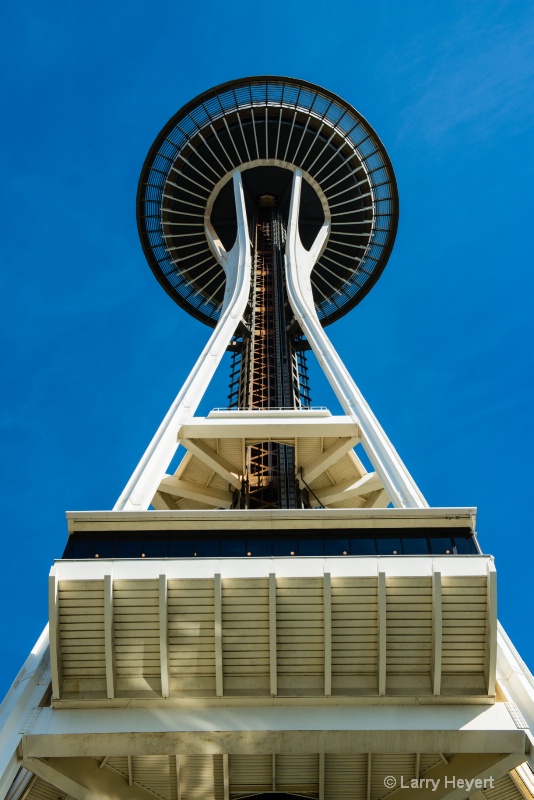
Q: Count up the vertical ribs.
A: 9